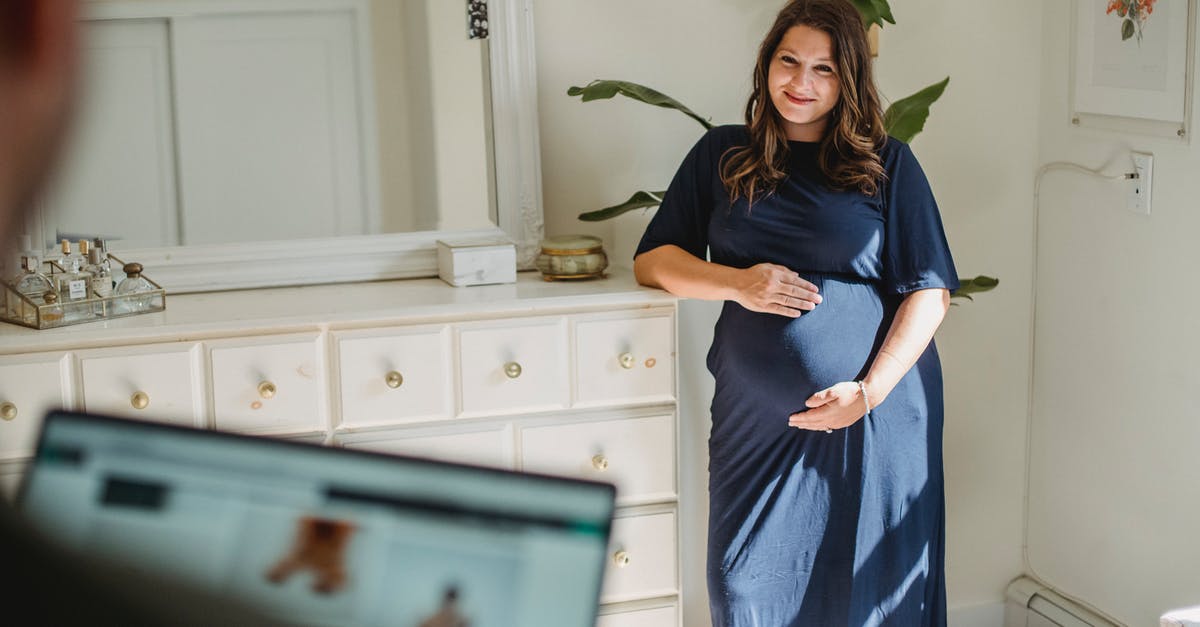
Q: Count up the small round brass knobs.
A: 8